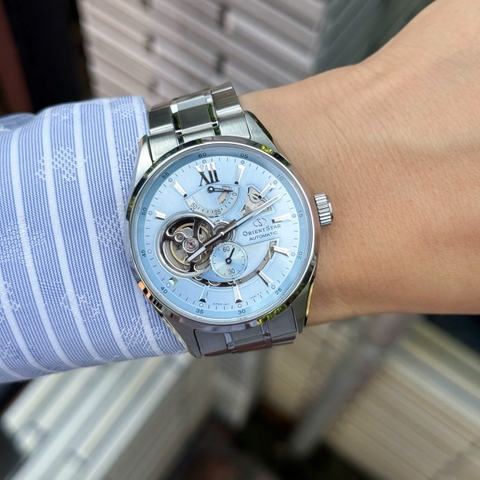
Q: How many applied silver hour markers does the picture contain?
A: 11